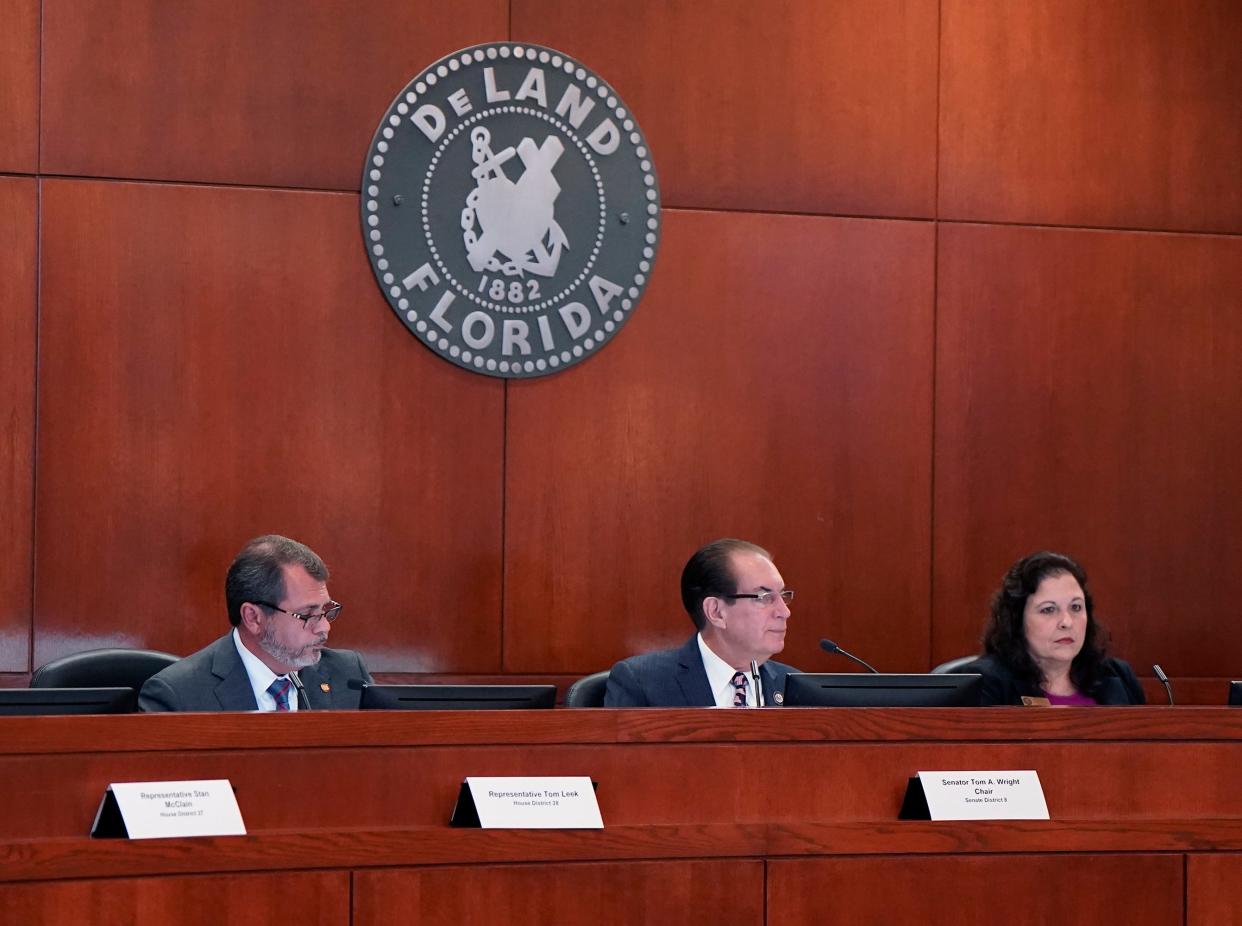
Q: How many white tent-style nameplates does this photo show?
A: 3